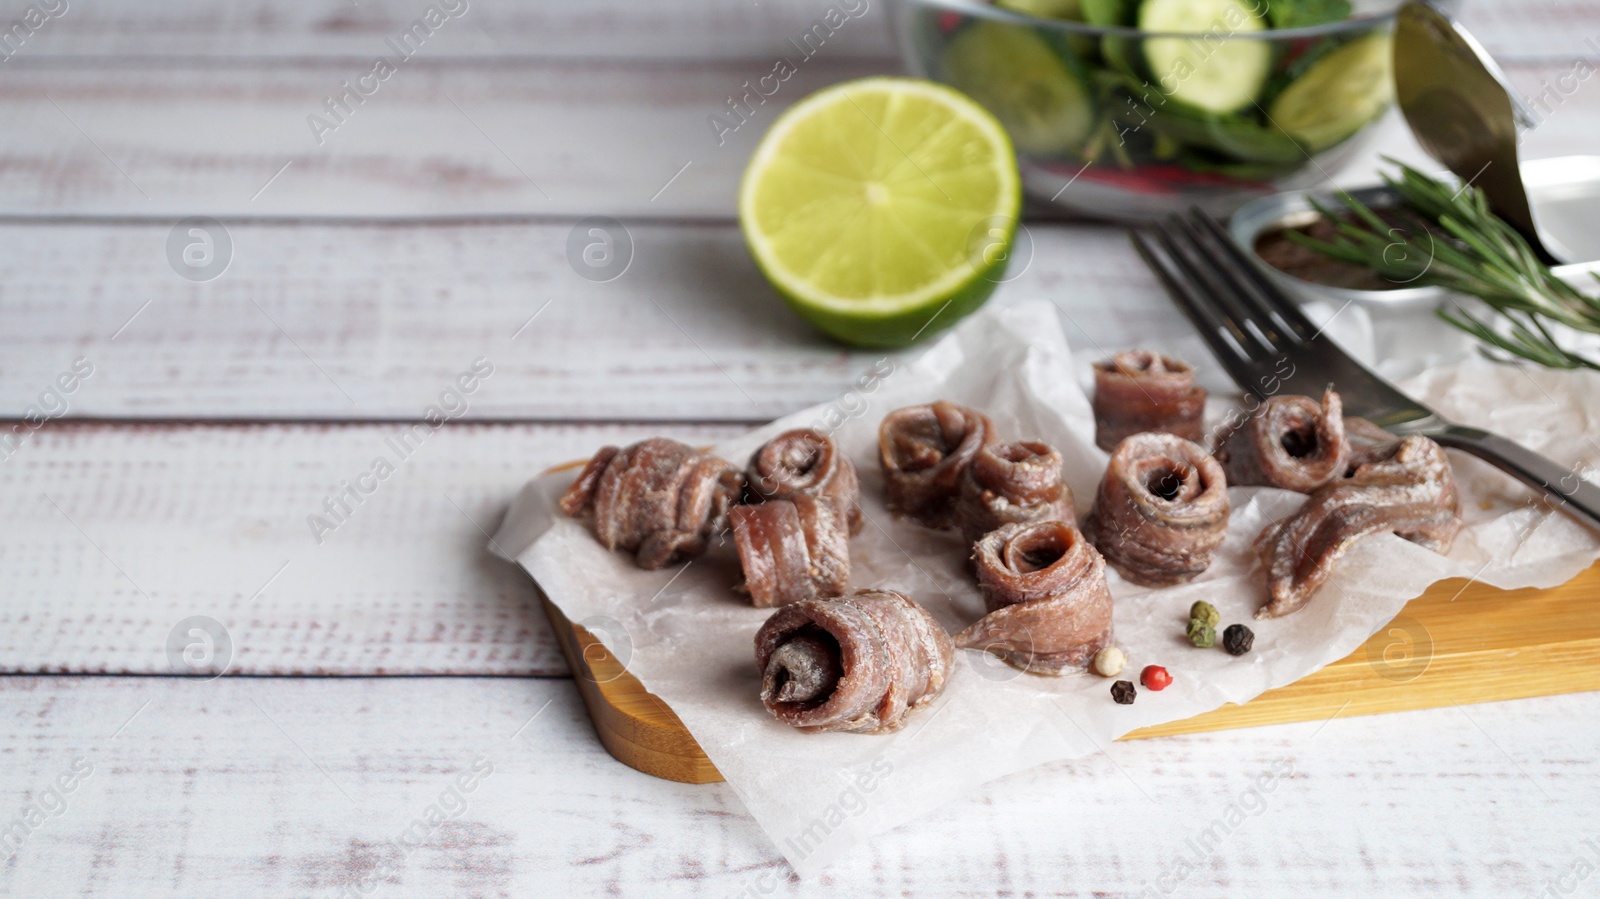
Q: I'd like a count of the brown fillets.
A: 11